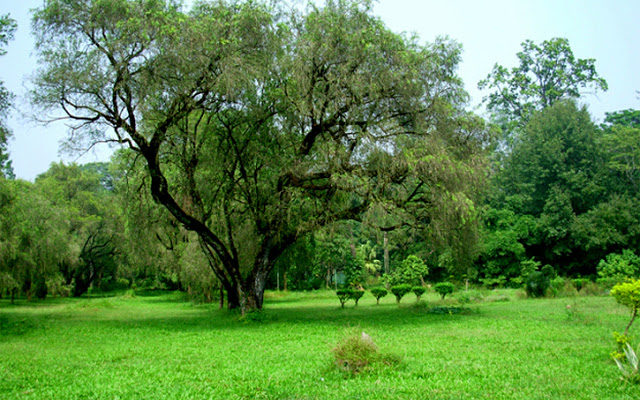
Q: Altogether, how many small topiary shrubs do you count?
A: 6